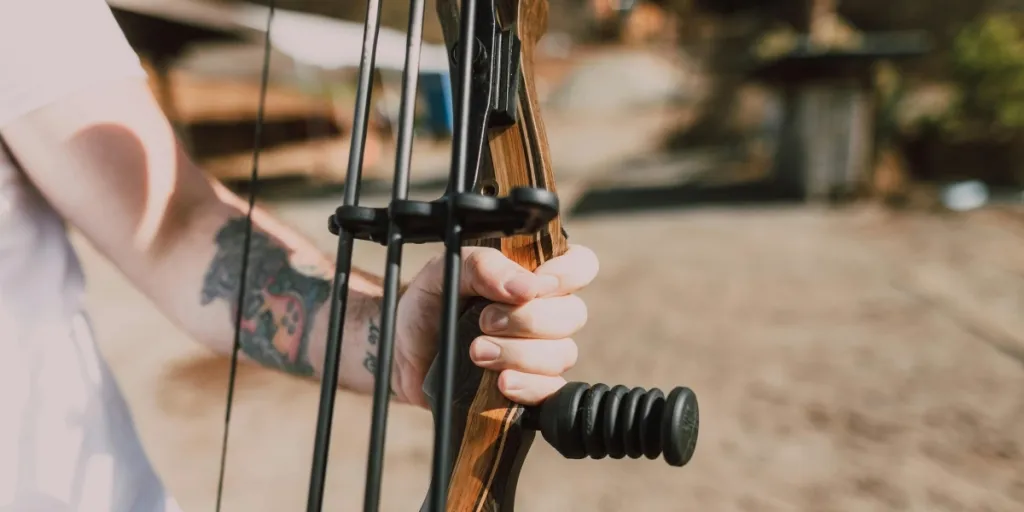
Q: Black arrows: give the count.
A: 3